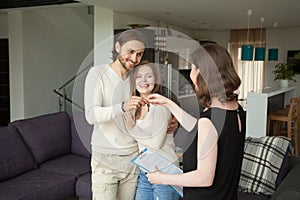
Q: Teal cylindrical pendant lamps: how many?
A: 3